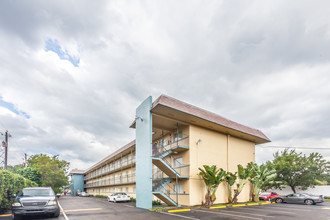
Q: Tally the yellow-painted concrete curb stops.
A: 6